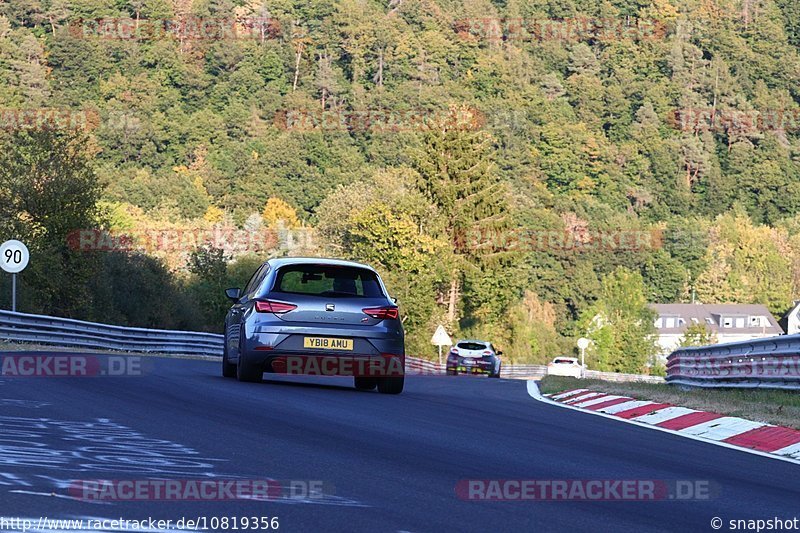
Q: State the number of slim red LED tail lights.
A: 2